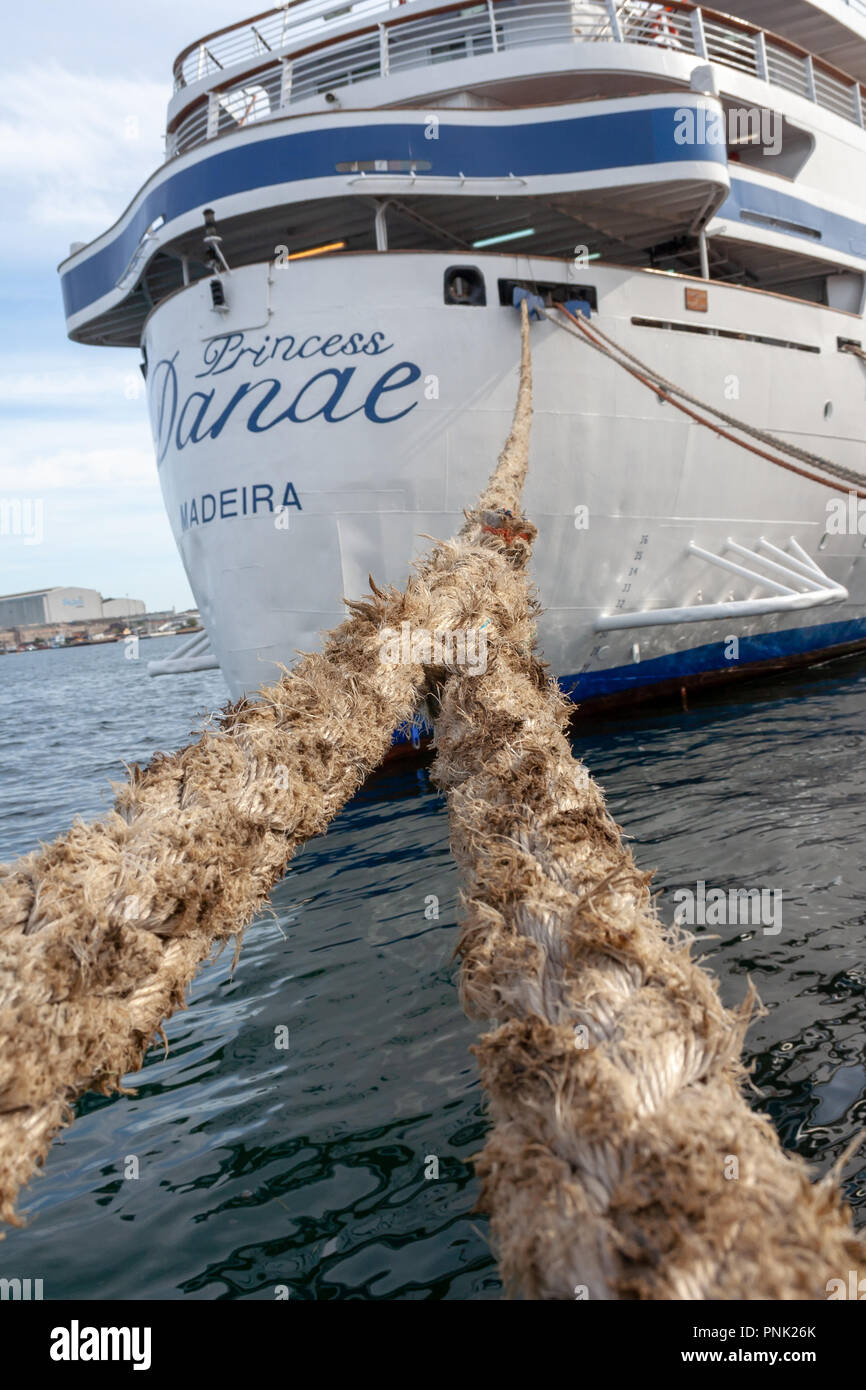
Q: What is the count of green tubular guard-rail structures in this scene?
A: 0